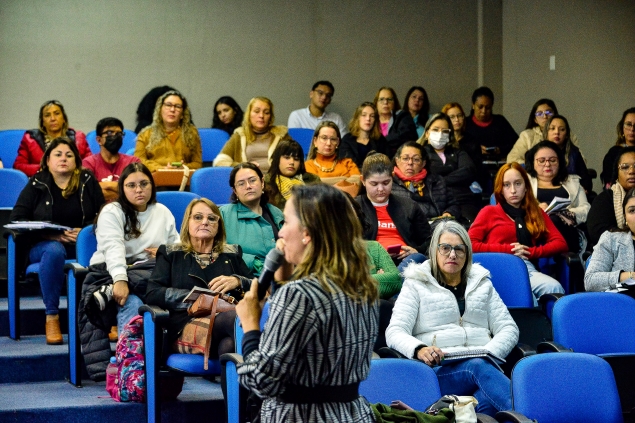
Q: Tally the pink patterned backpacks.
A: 1